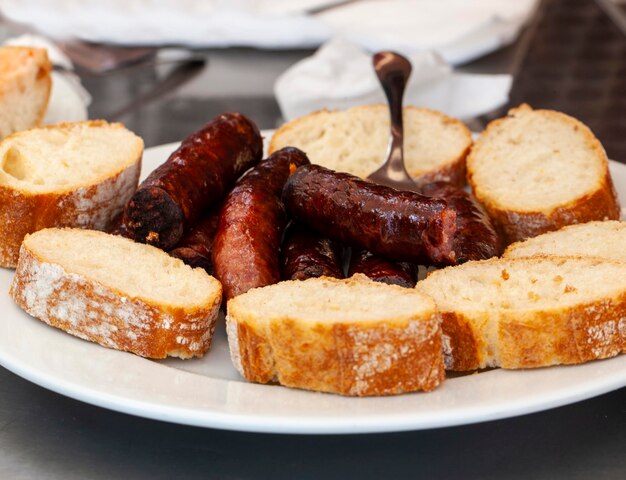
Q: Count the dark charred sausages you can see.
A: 7